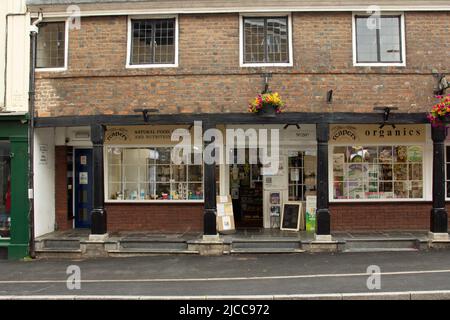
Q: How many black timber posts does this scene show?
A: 4